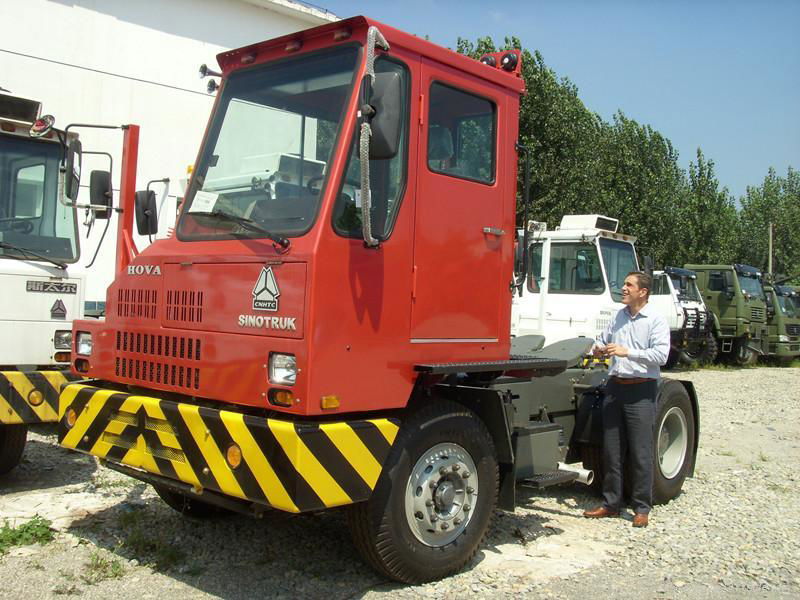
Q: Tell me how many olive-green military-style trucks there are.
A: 2